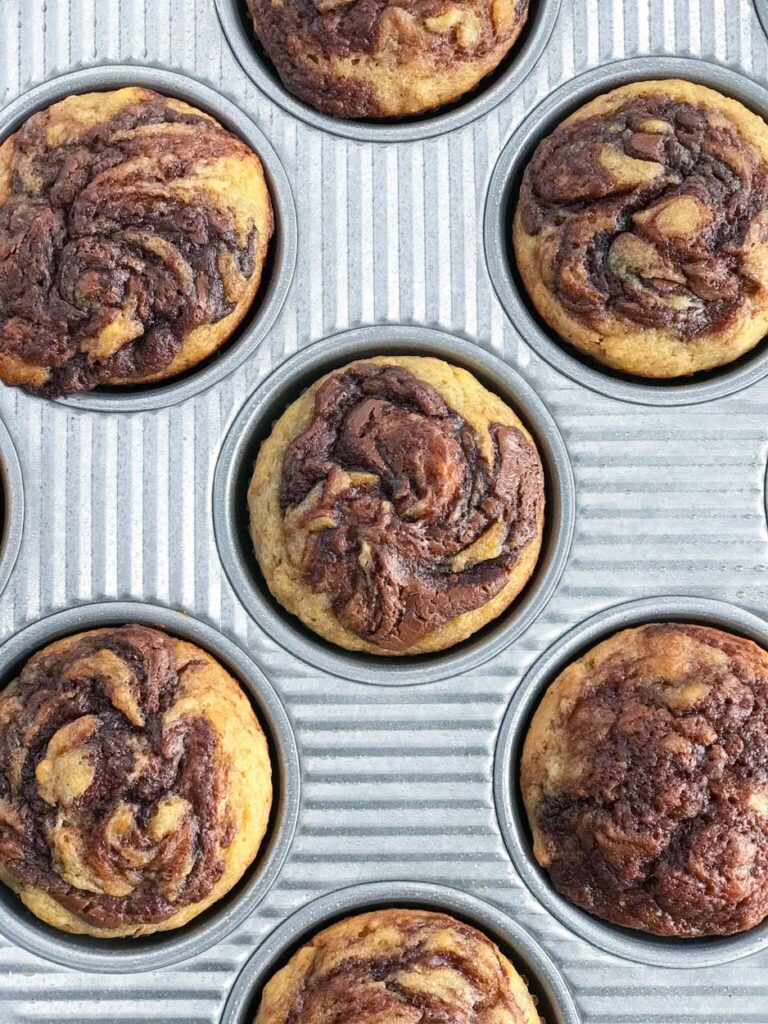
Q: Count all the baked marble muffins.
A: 7